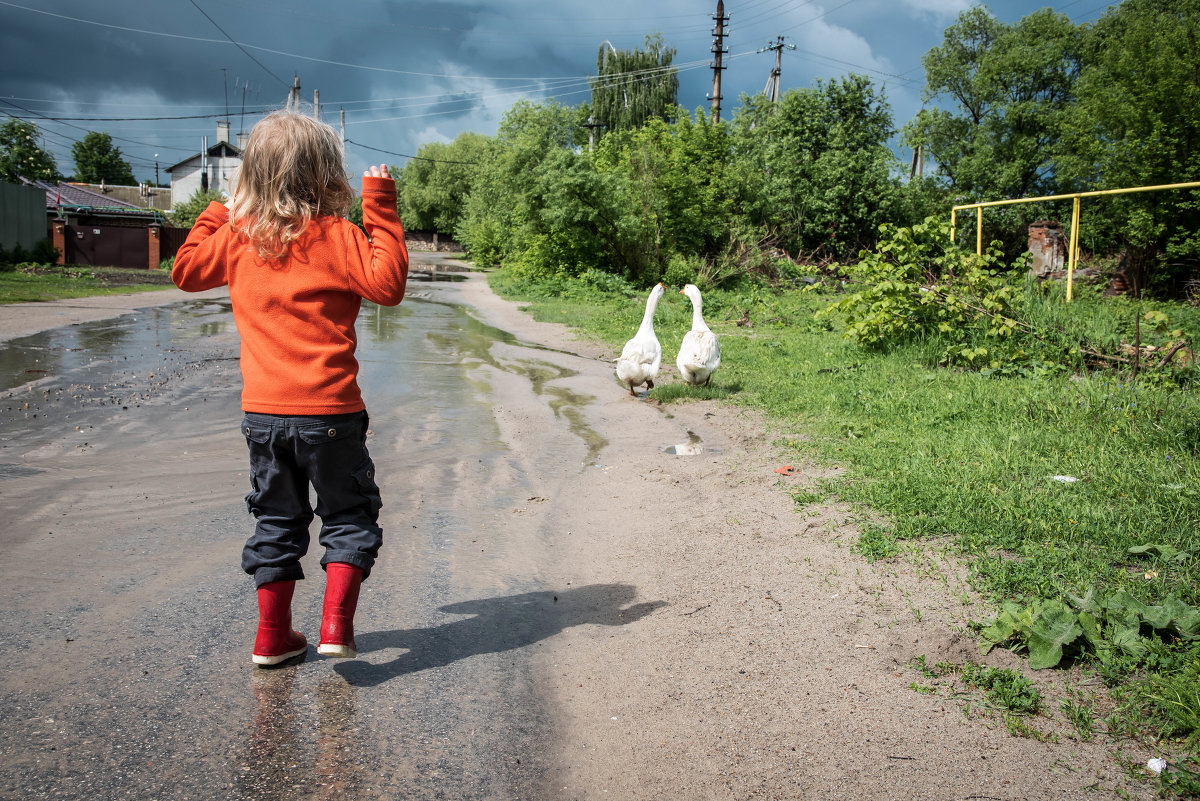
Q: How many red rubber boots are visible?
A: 2